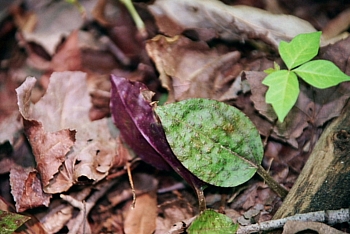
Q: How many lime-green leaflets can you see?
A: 3